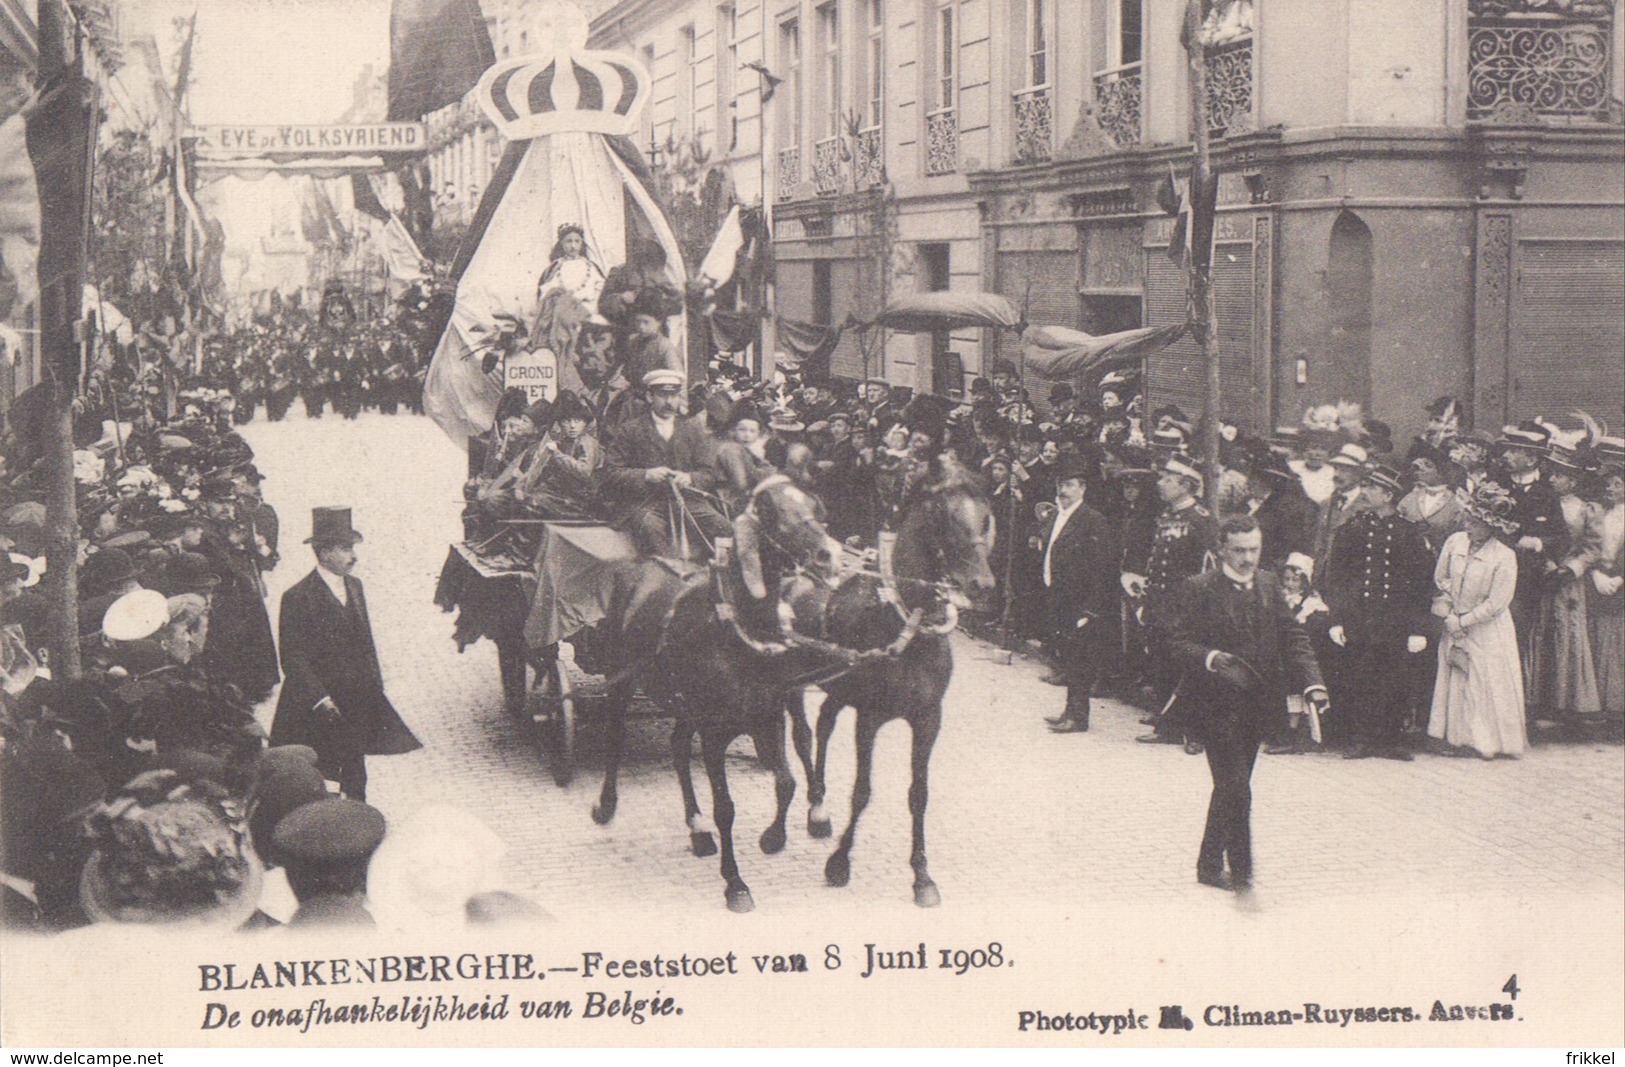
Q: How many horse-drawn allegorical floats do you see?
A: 1